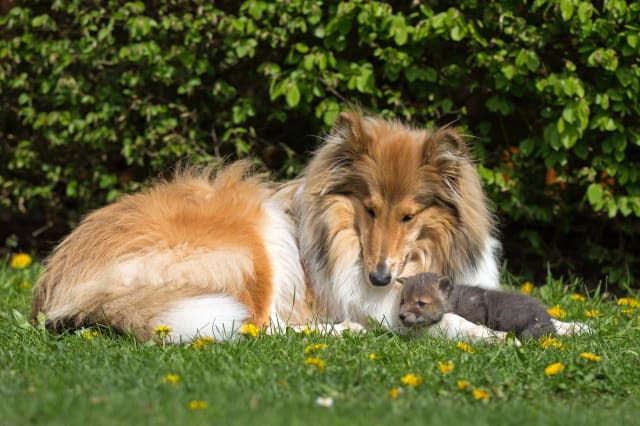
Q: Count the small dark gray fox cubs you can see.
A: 1